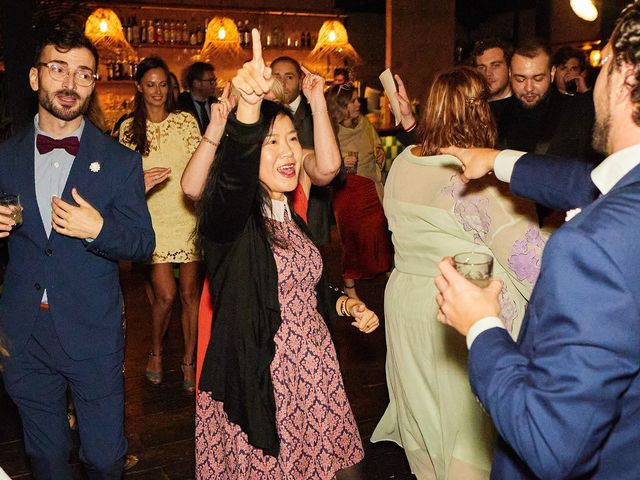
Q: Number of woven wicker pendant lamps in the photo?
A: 3